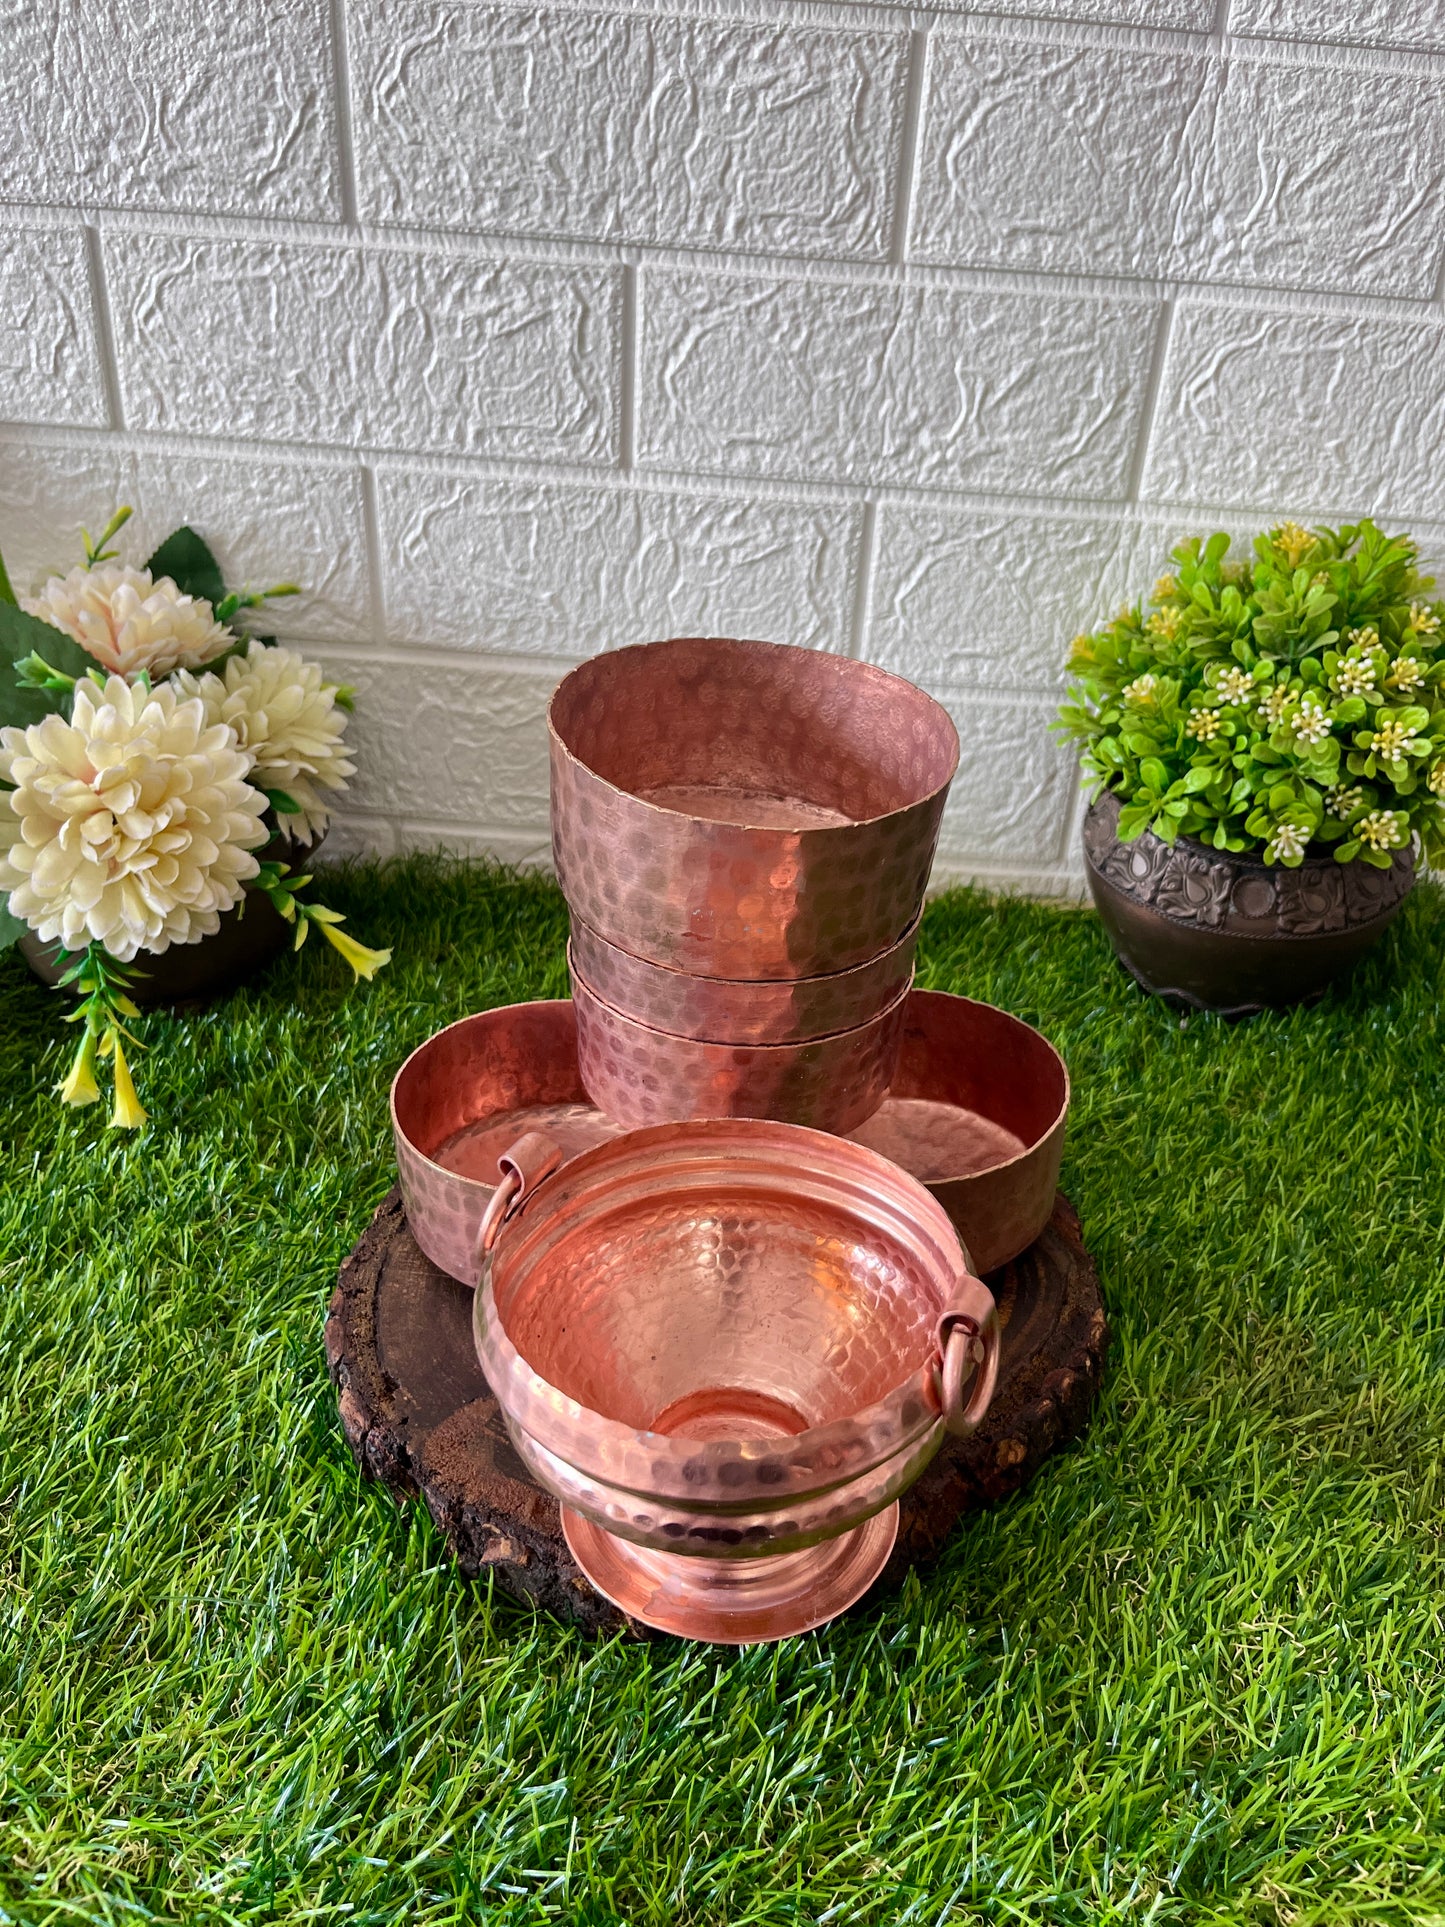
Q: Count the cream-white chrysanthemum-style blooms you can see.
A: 3